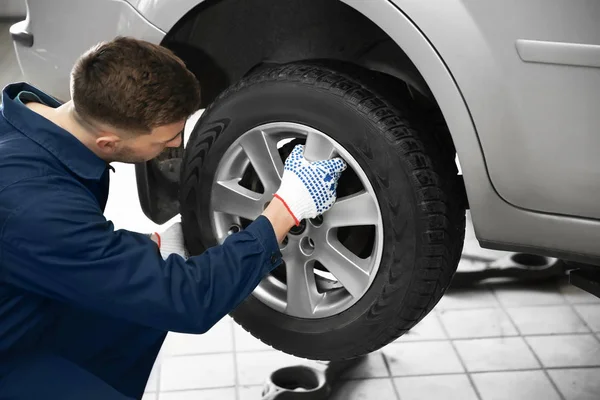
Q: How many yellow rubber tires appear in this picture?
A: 0